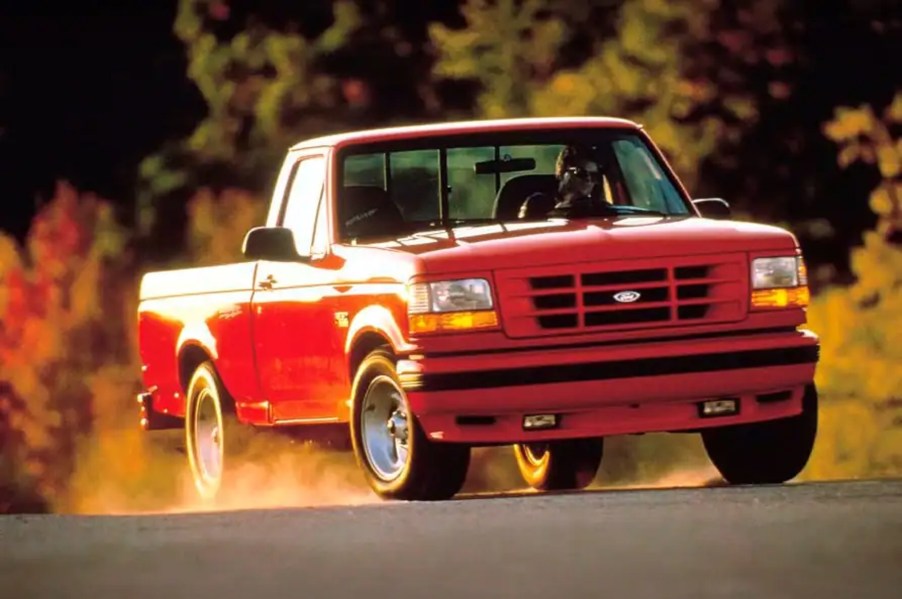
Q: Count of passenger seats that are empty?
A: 1